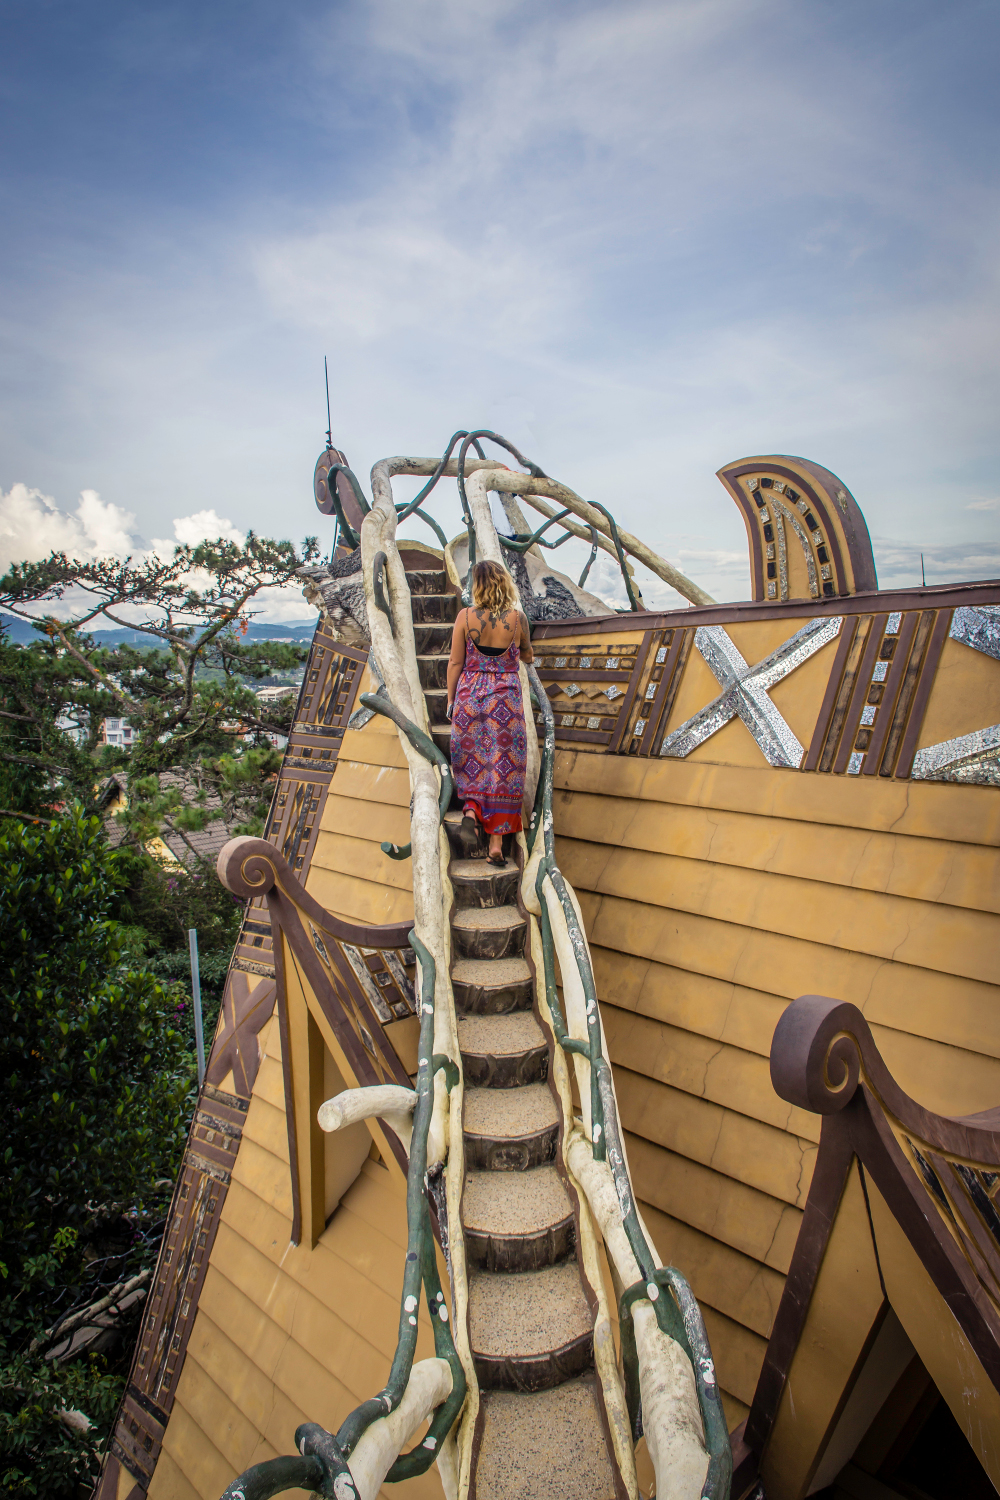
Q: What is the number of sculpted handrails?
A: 2